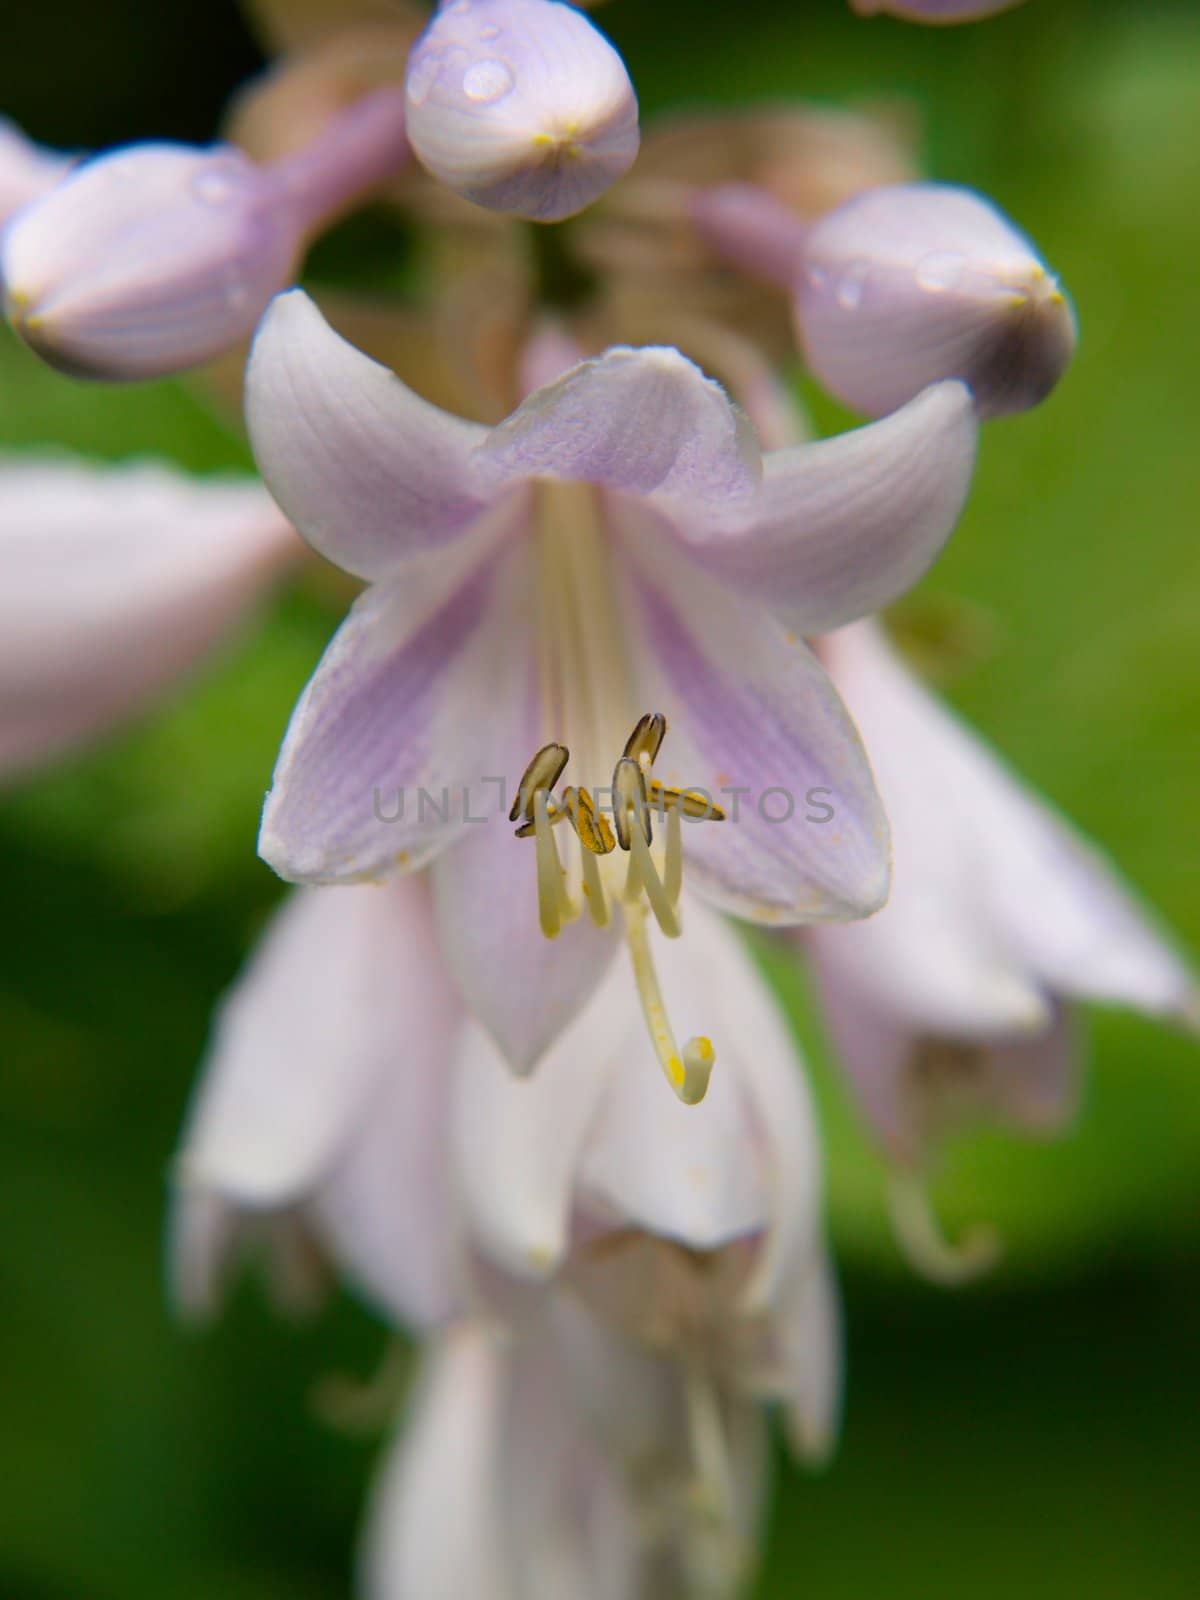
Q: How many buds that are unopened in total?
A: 3